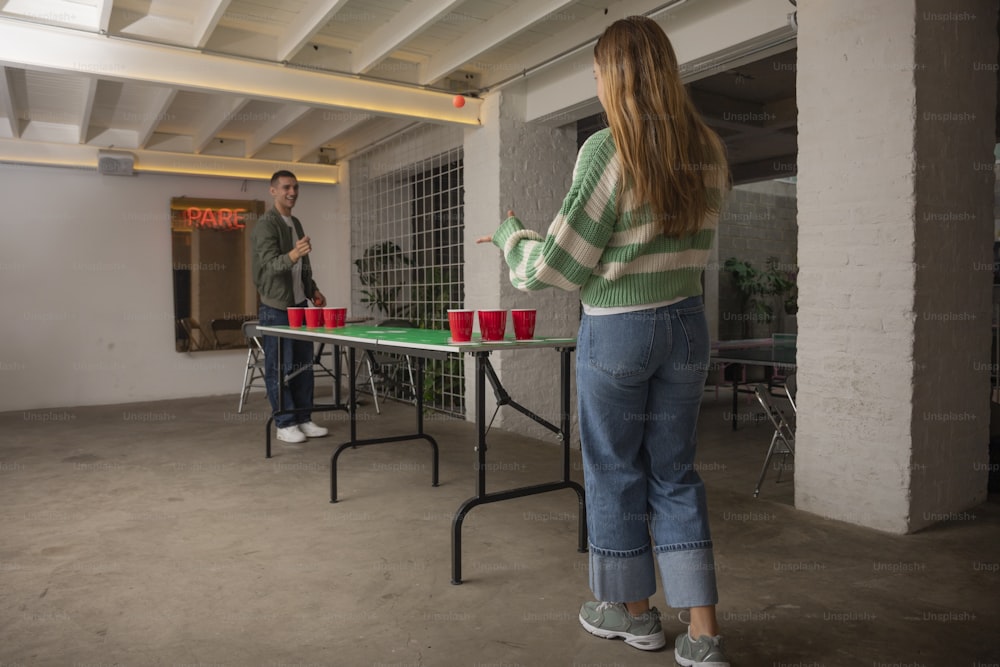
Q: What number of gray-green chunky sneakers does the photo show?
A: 2